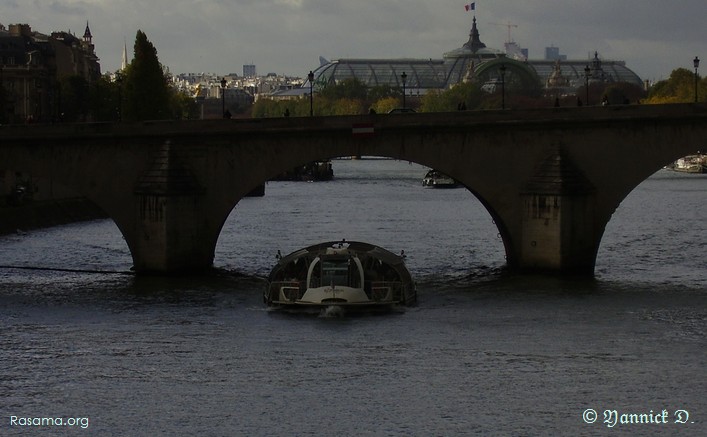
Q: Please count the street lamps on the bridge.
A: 6